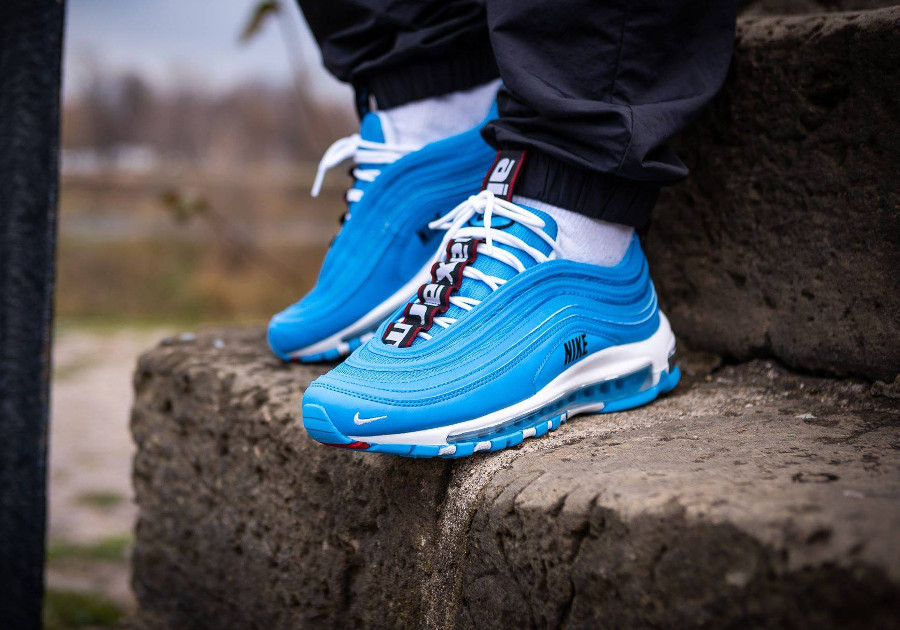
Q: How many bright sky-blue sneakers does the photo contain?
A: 2